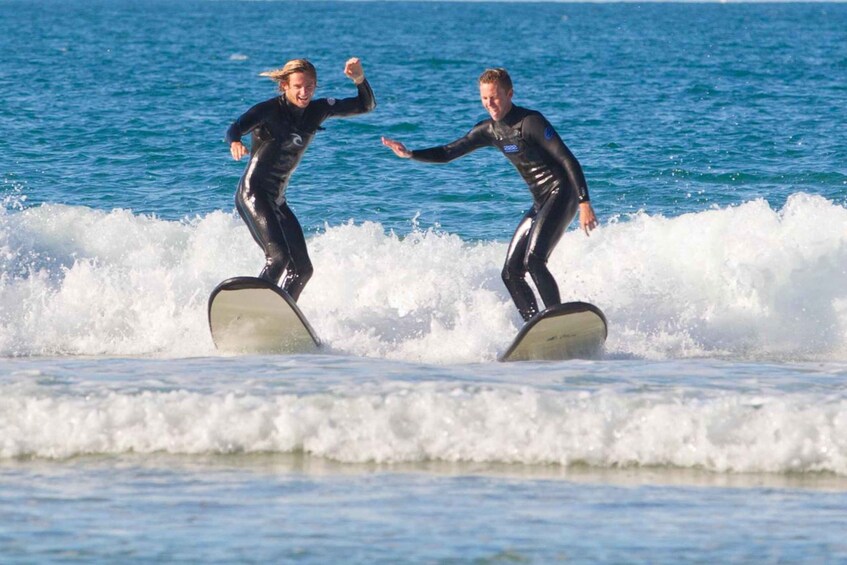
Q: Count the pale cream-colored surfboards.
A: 2